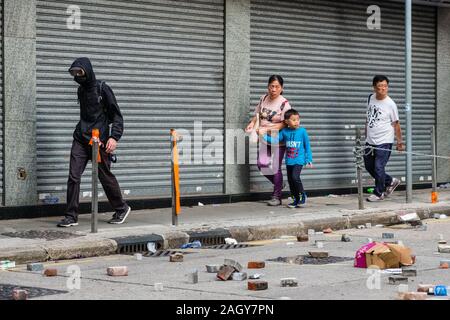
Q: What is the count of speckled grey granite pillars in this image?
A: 3